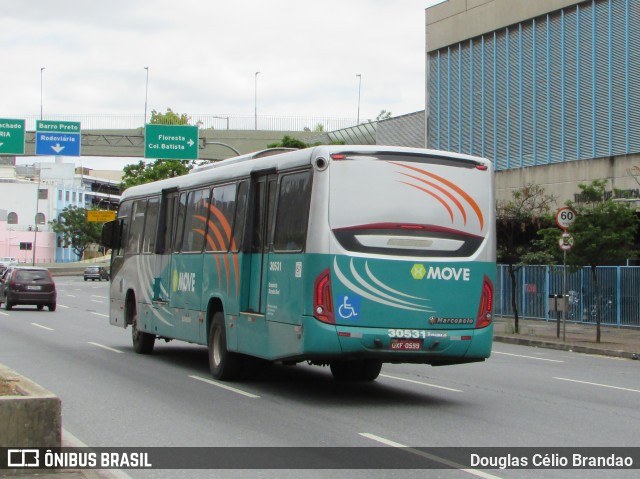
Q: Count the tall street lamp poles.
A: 4